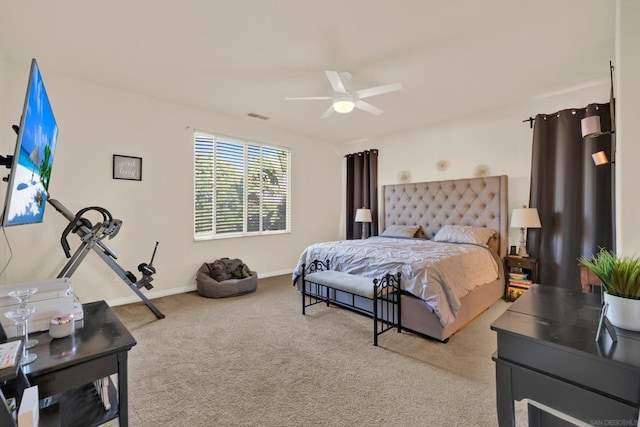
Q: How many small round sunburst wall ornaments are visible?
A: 3